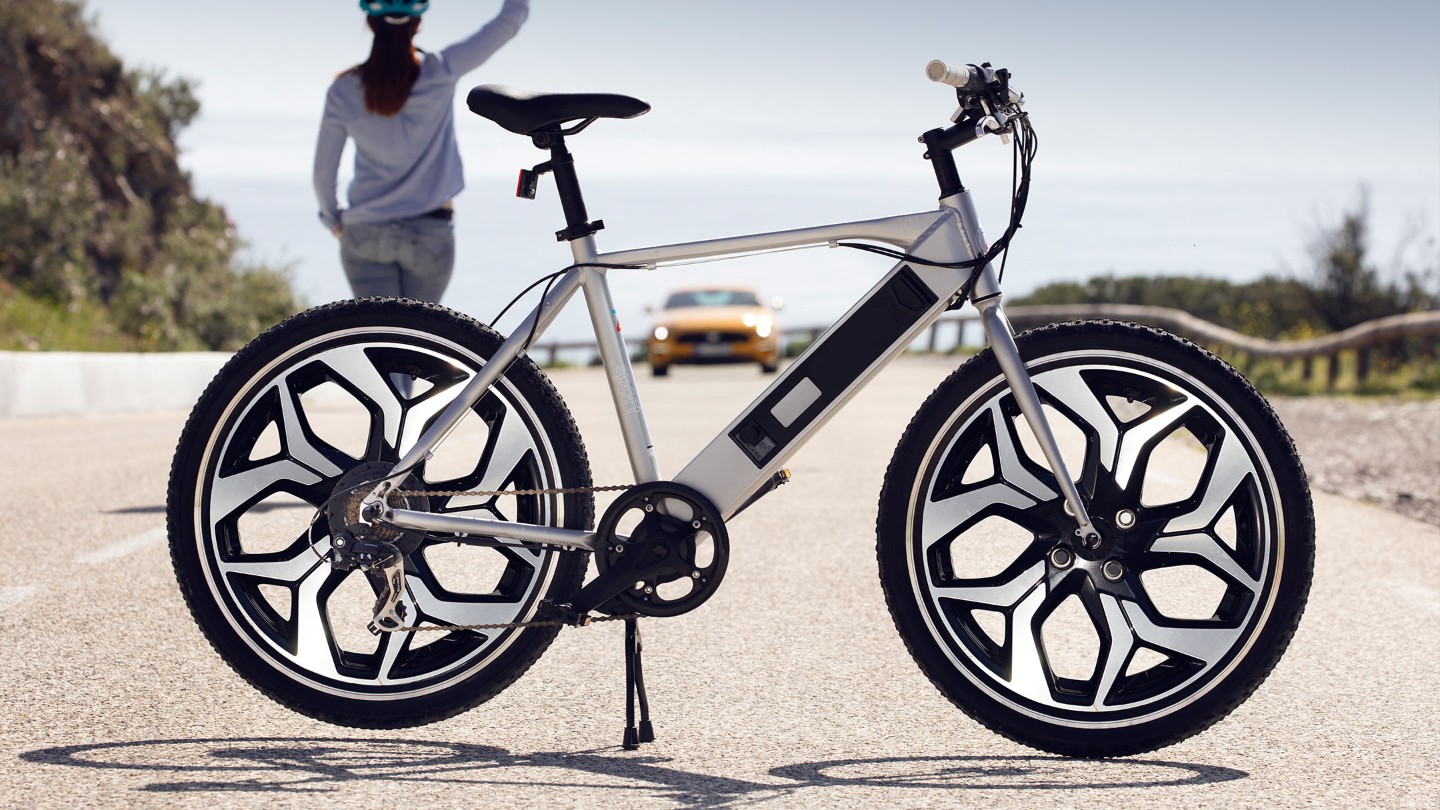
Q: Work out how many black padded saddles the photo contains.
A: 1